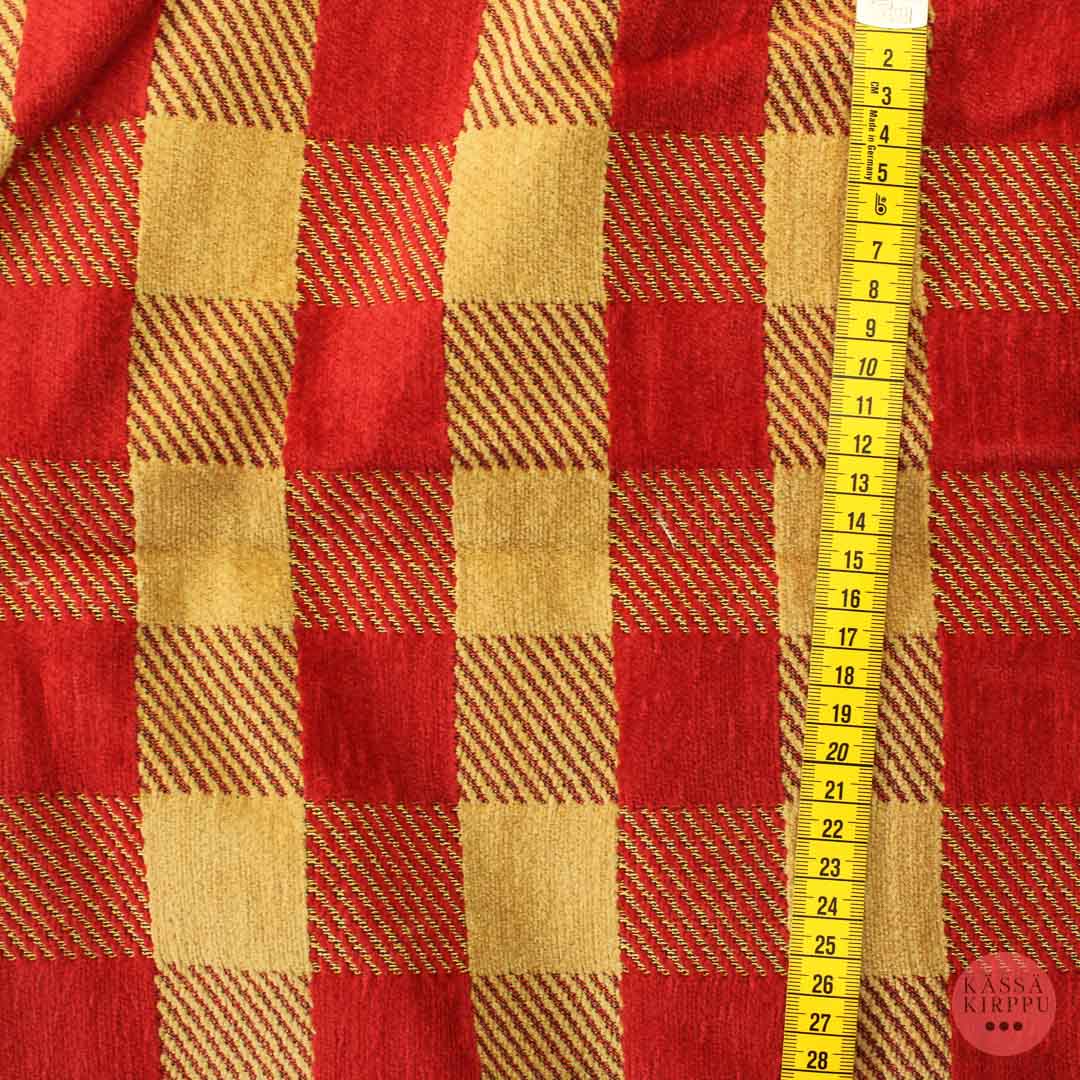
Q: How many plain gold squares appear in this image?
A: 9